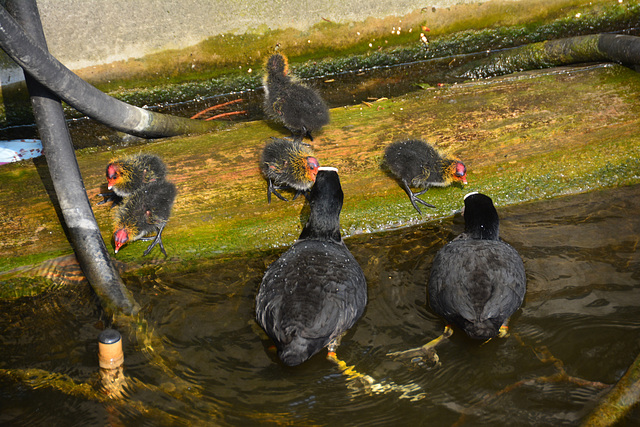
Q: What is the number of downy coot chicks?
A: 5